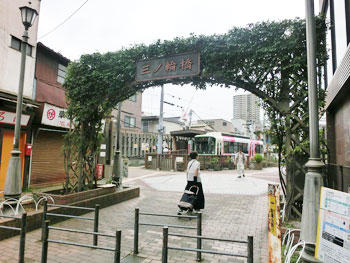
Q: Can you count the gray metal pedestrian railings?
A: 5